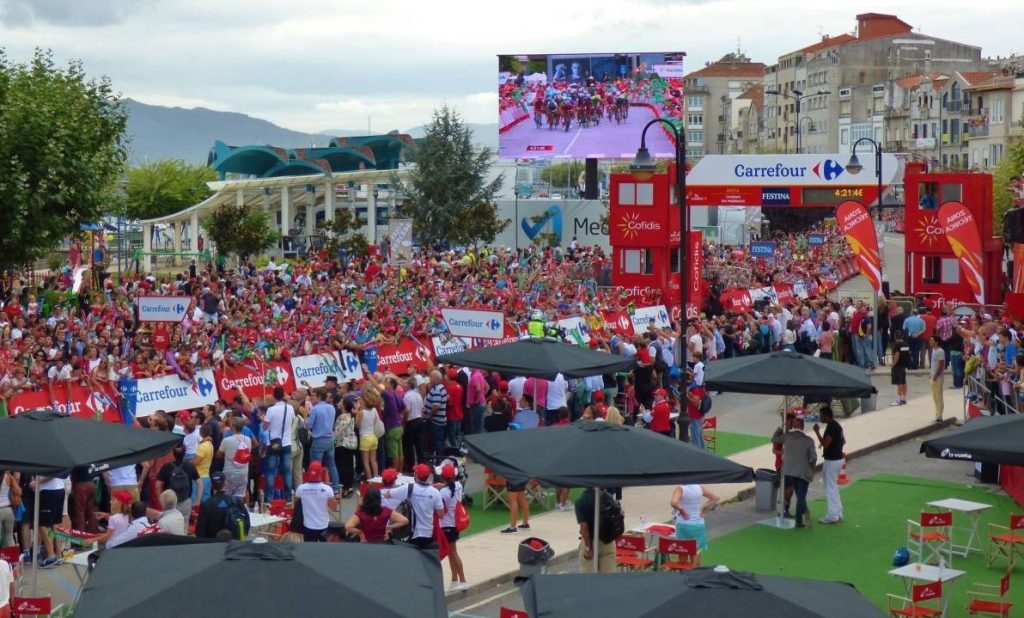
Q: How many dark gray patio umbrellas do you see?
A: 7